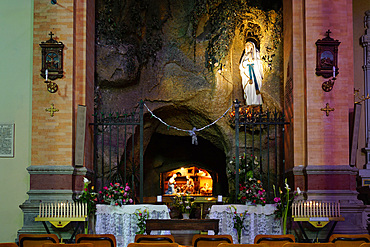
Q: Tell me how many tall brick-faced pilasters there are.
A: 2